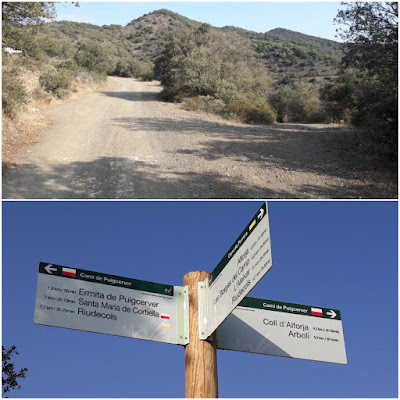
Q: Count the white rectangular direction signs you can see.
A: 3